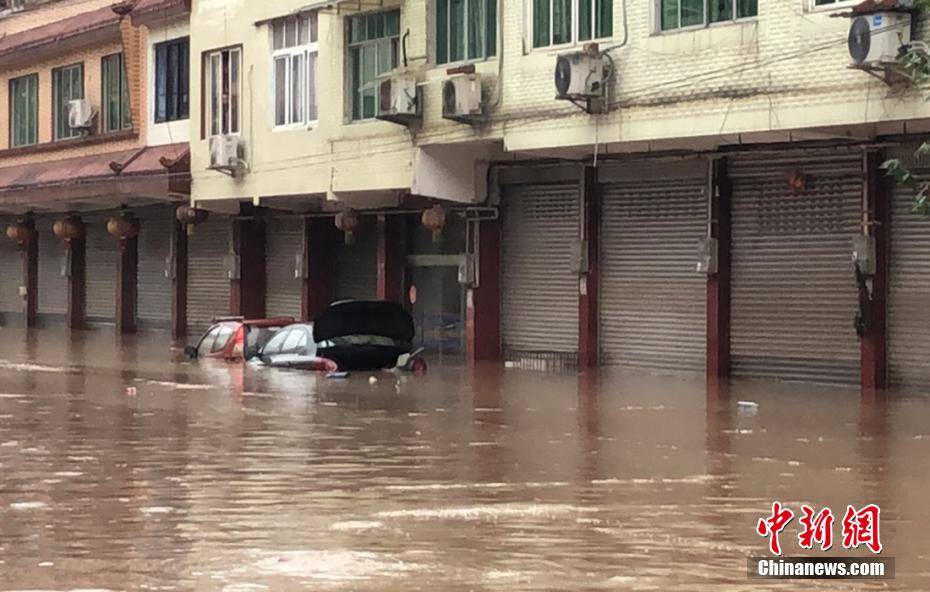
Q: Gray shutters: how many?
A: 11